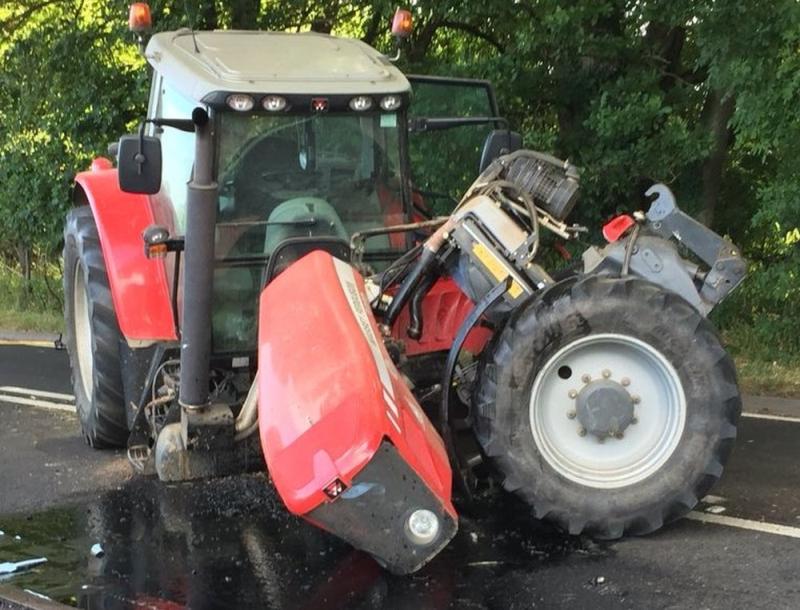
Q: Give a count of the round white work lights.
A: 5